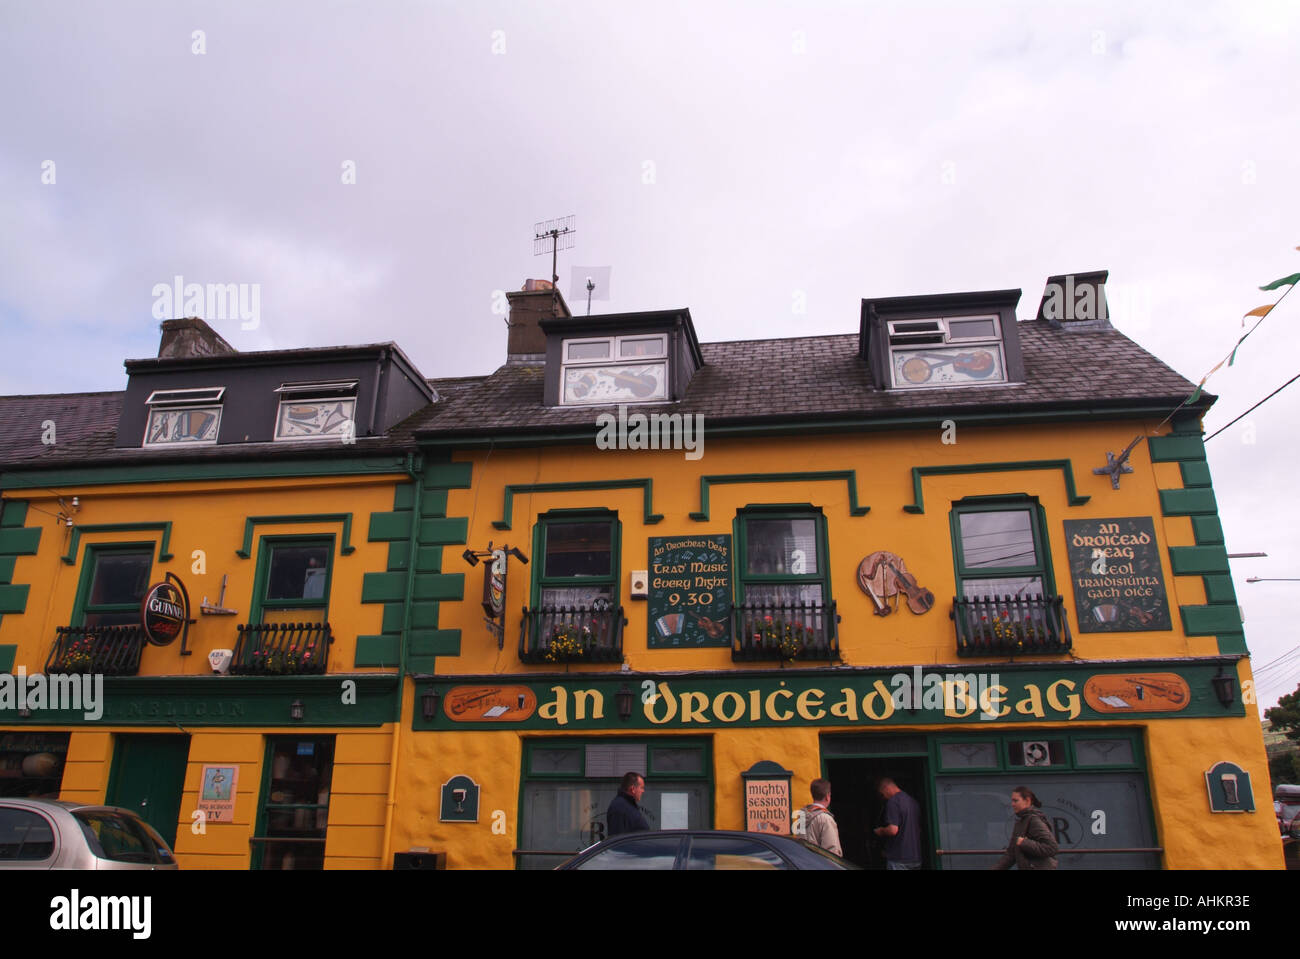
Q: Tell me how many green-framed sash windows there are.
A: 5